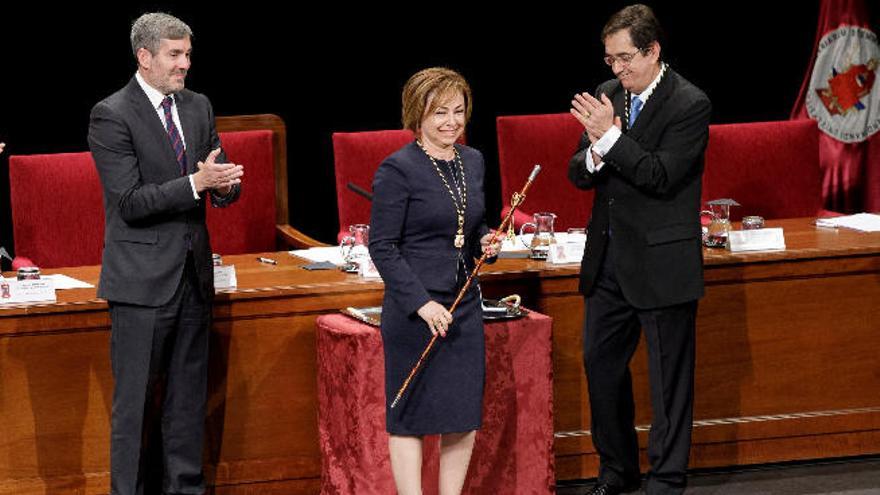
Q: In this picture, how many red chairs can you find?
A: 5